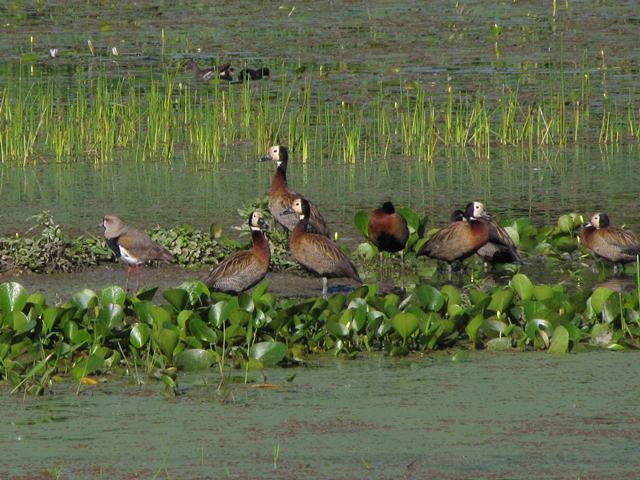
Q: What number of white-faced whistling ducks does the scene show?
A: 7